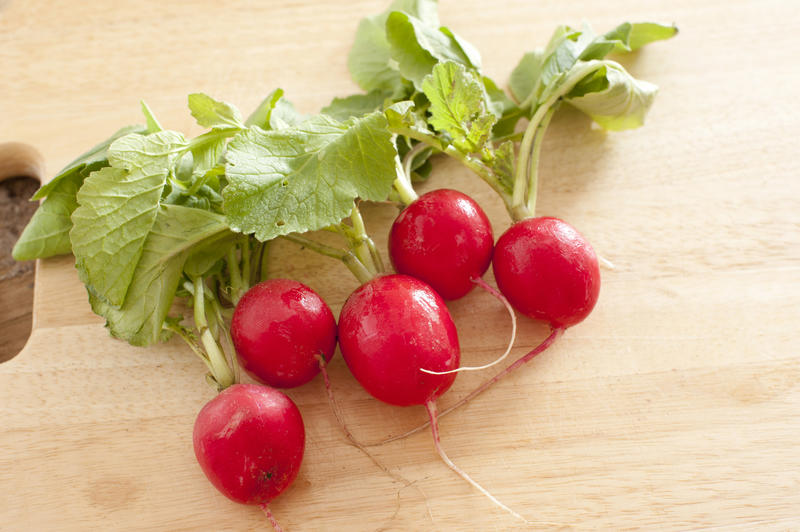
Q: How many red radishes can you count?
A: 5